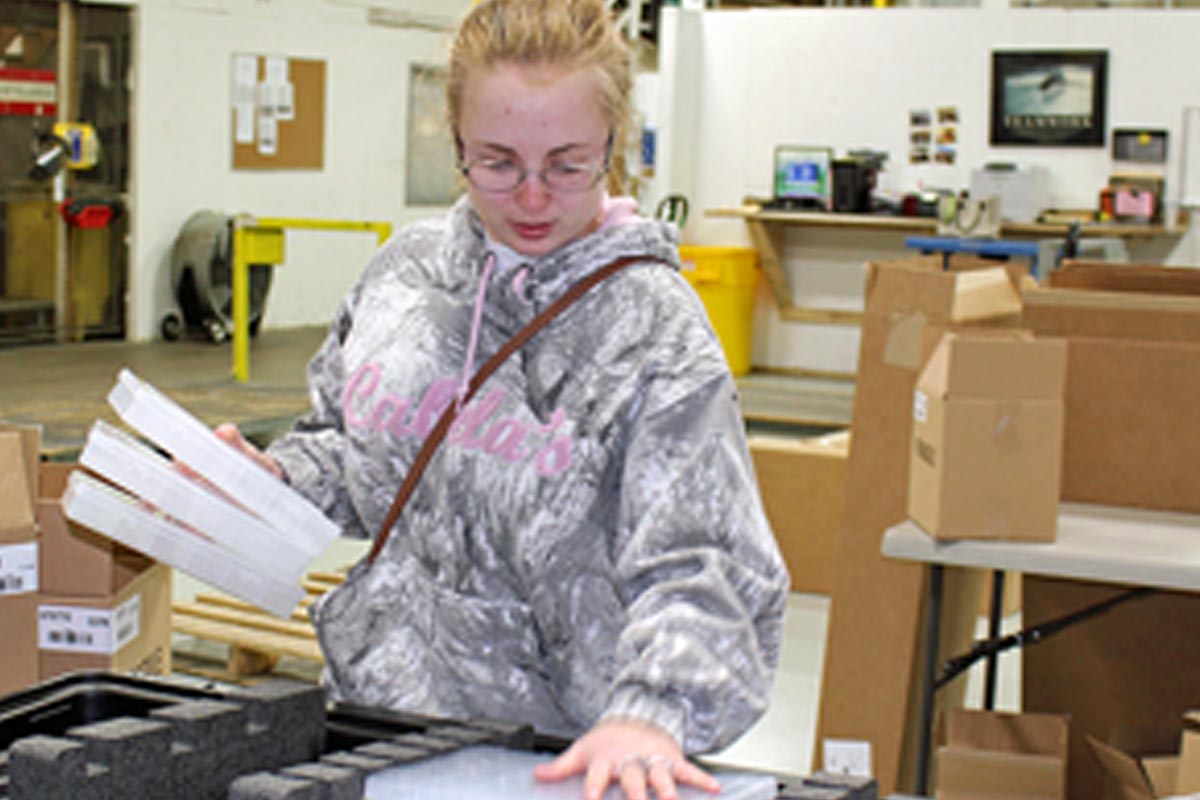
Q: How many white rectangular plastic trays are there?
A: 3